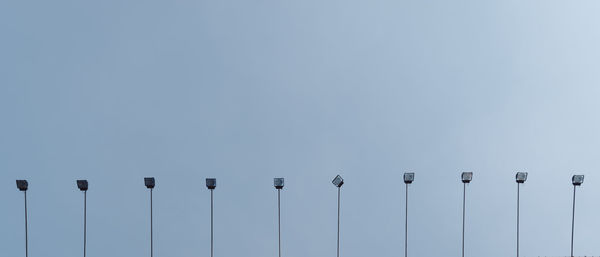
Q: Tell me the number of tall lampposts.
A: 10